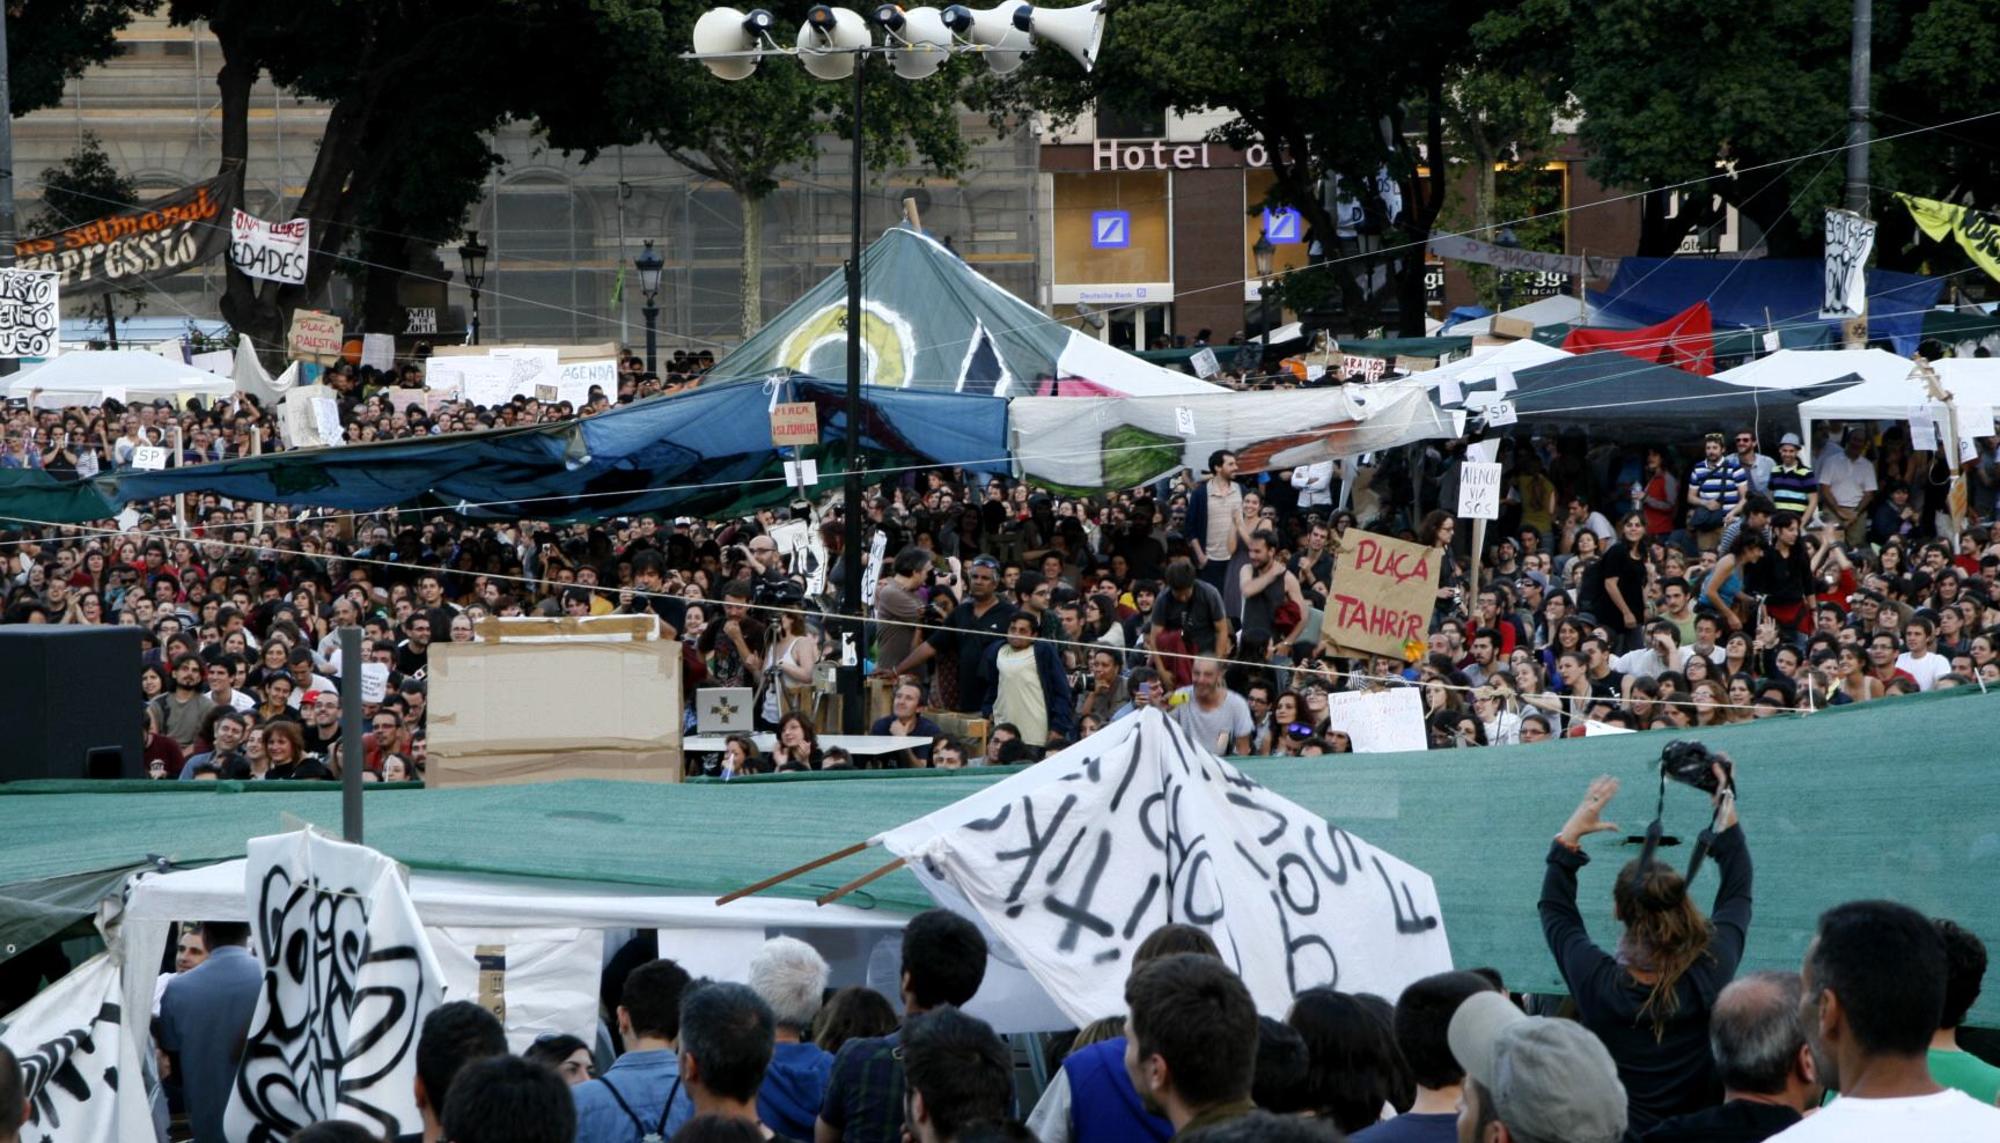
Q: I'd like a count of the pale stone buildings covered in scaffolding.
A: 1